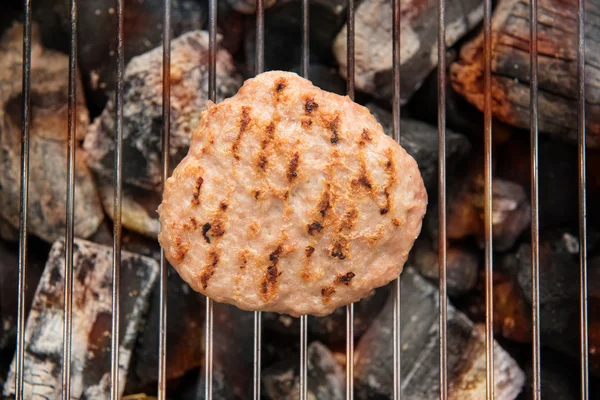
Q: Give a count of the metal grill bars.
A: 13